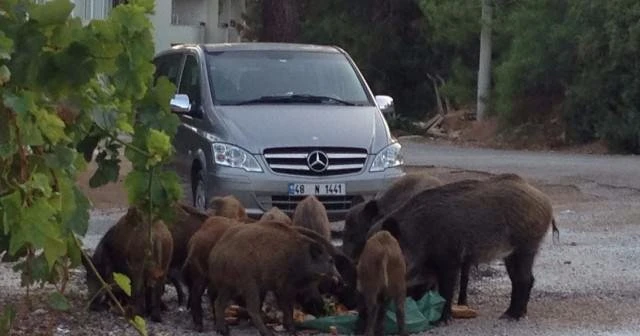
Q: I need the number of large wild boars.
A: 2